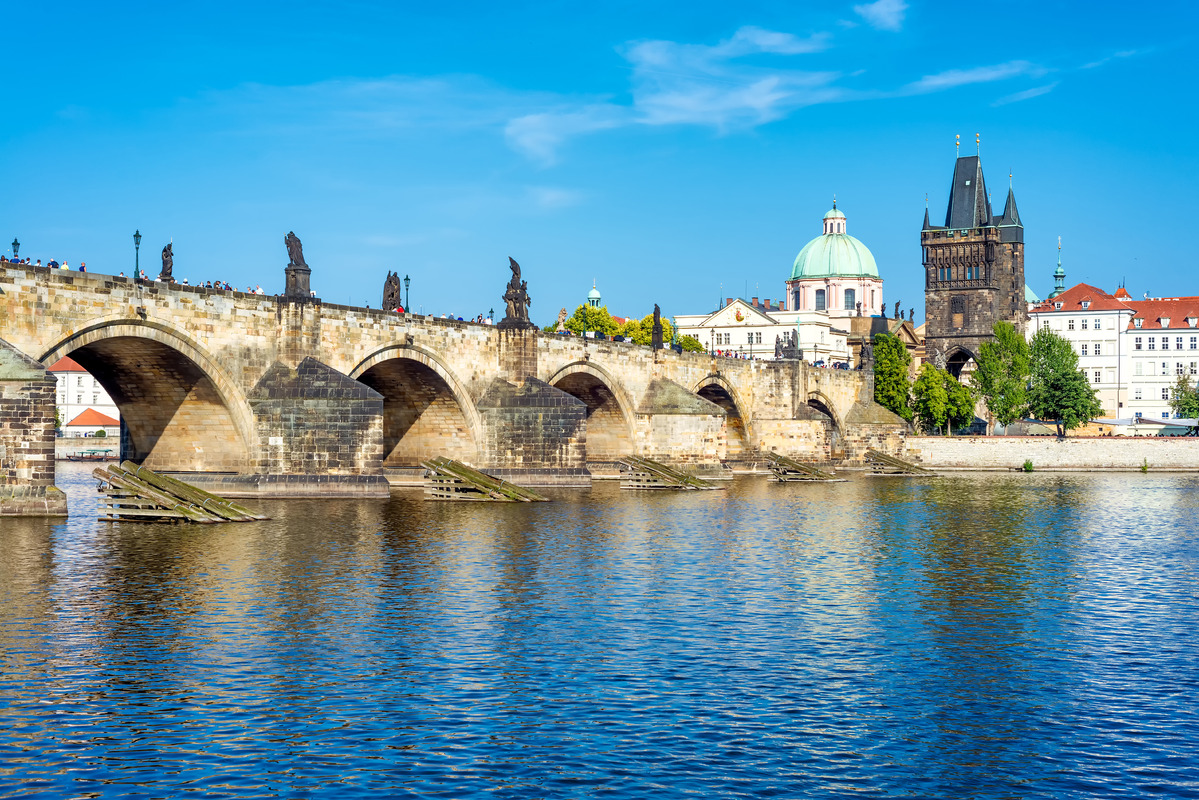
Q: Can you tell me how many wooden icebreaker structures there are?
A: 5